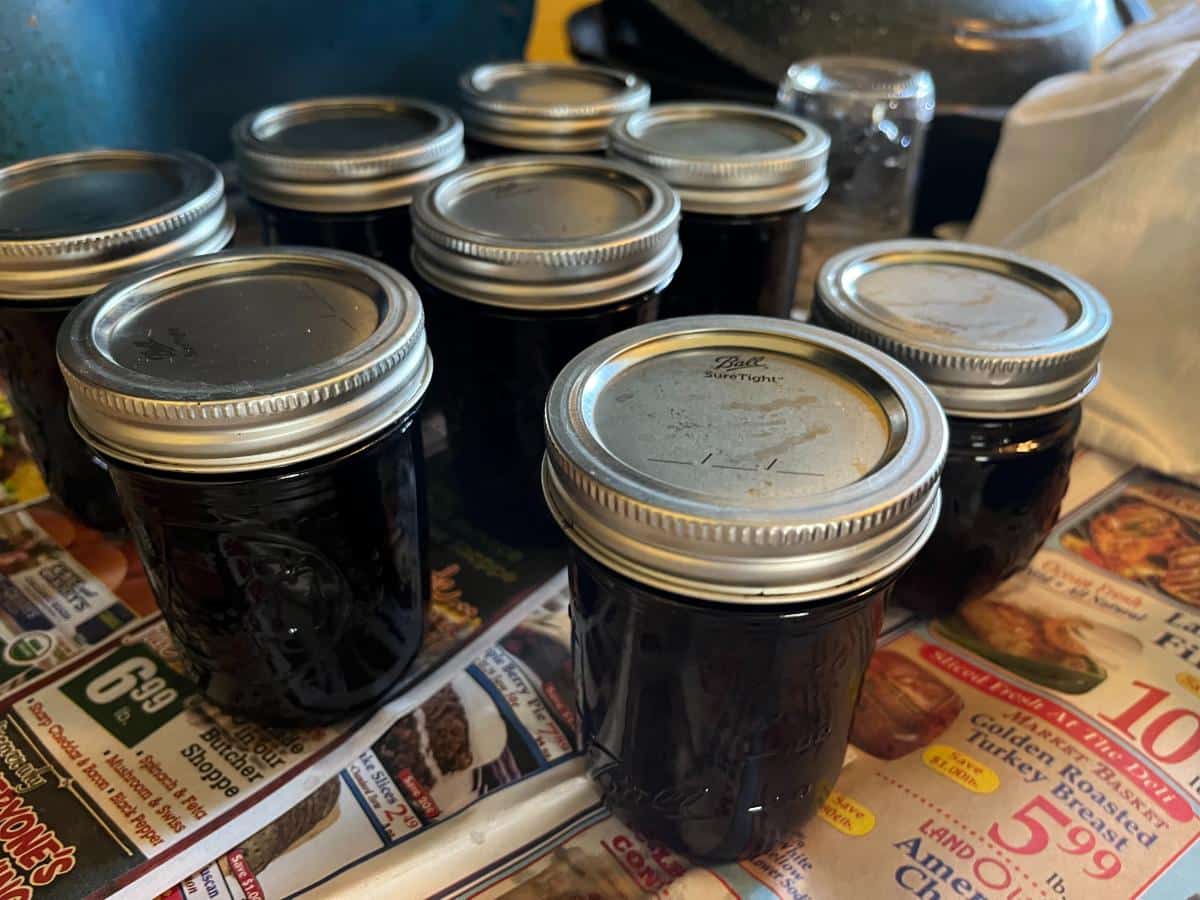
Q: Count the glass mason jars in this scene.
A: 9